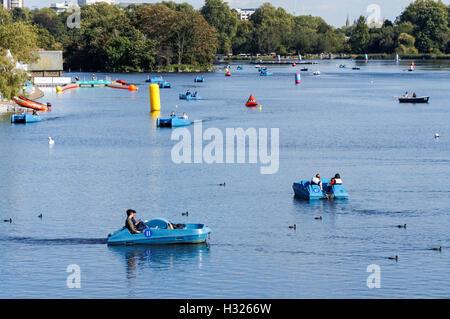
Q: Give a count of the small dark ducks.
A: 9